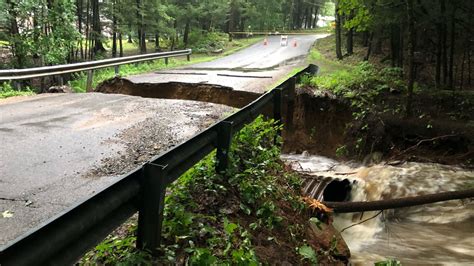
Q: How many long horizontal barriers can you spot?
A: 2